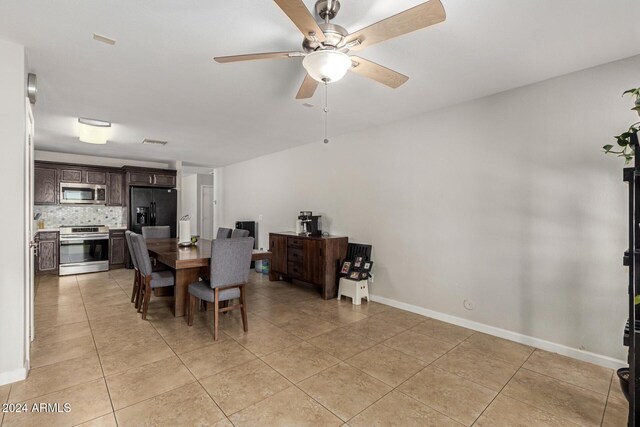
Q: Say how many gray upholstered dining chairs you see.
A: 6